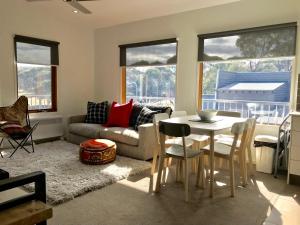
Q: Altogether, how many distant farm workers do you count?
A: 0